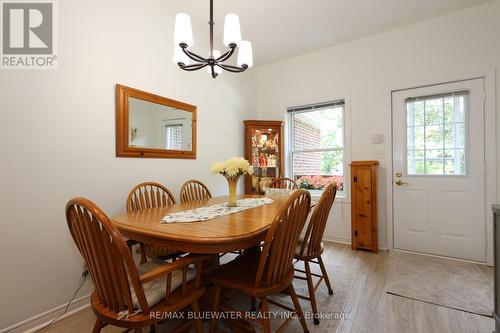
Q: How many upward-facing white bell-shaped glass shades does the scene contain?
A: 5